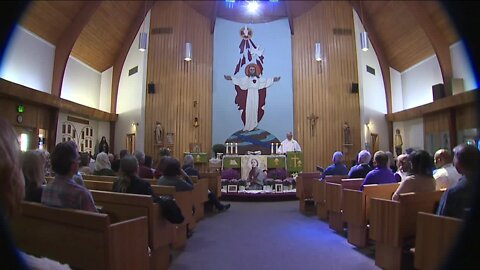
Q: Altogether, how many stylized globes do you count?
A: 1